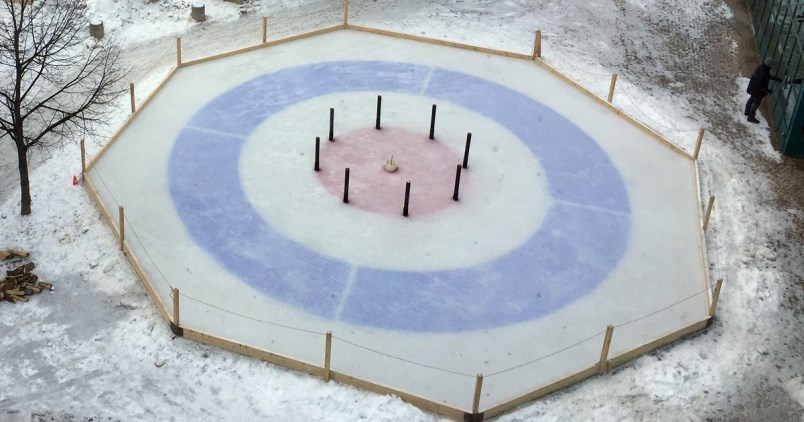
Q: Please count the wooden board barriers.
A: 8